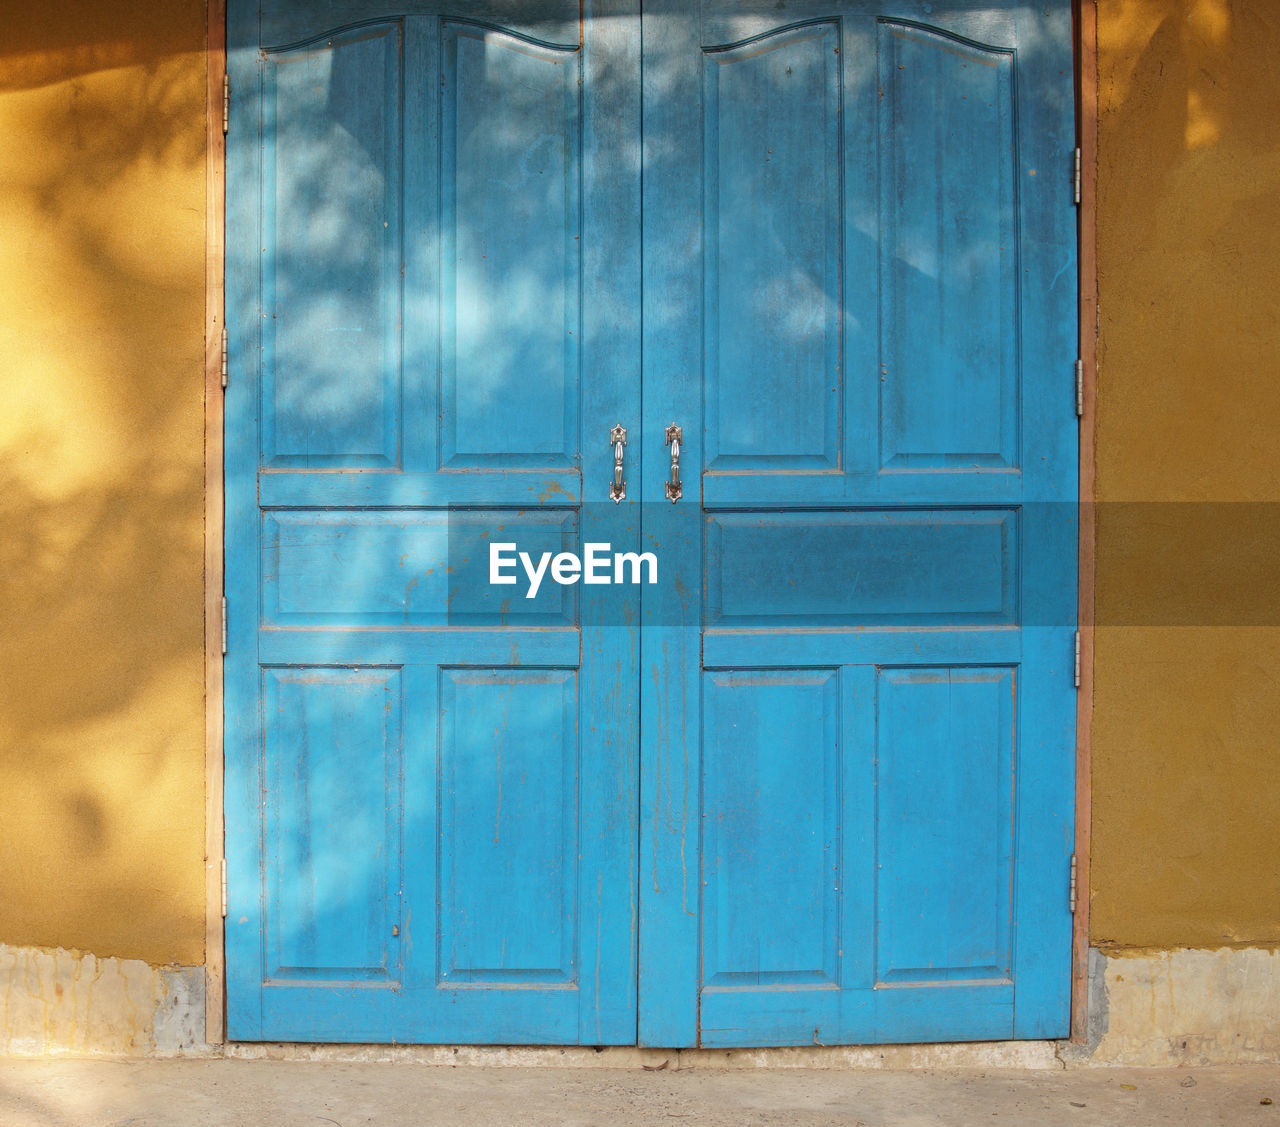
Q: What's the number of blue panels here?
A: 10